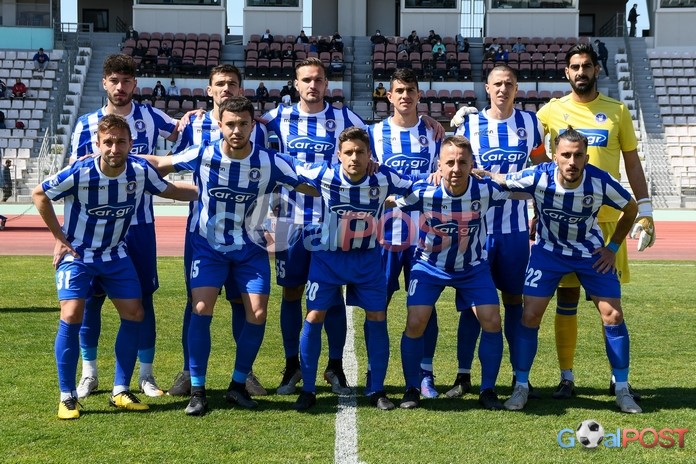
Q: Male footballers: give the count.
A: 11